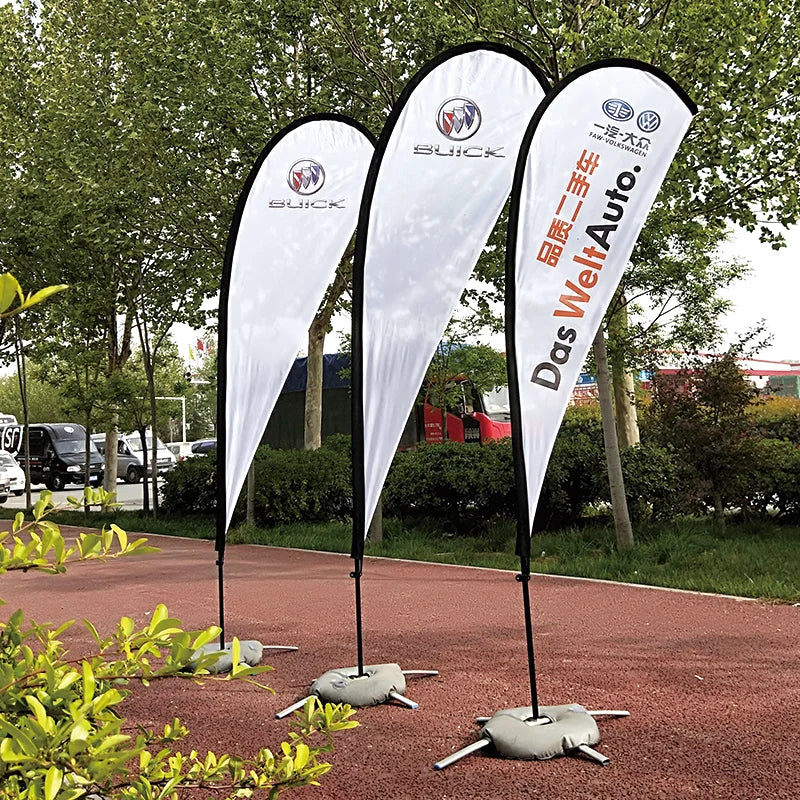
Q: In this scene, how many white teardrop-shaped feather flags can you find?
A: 3